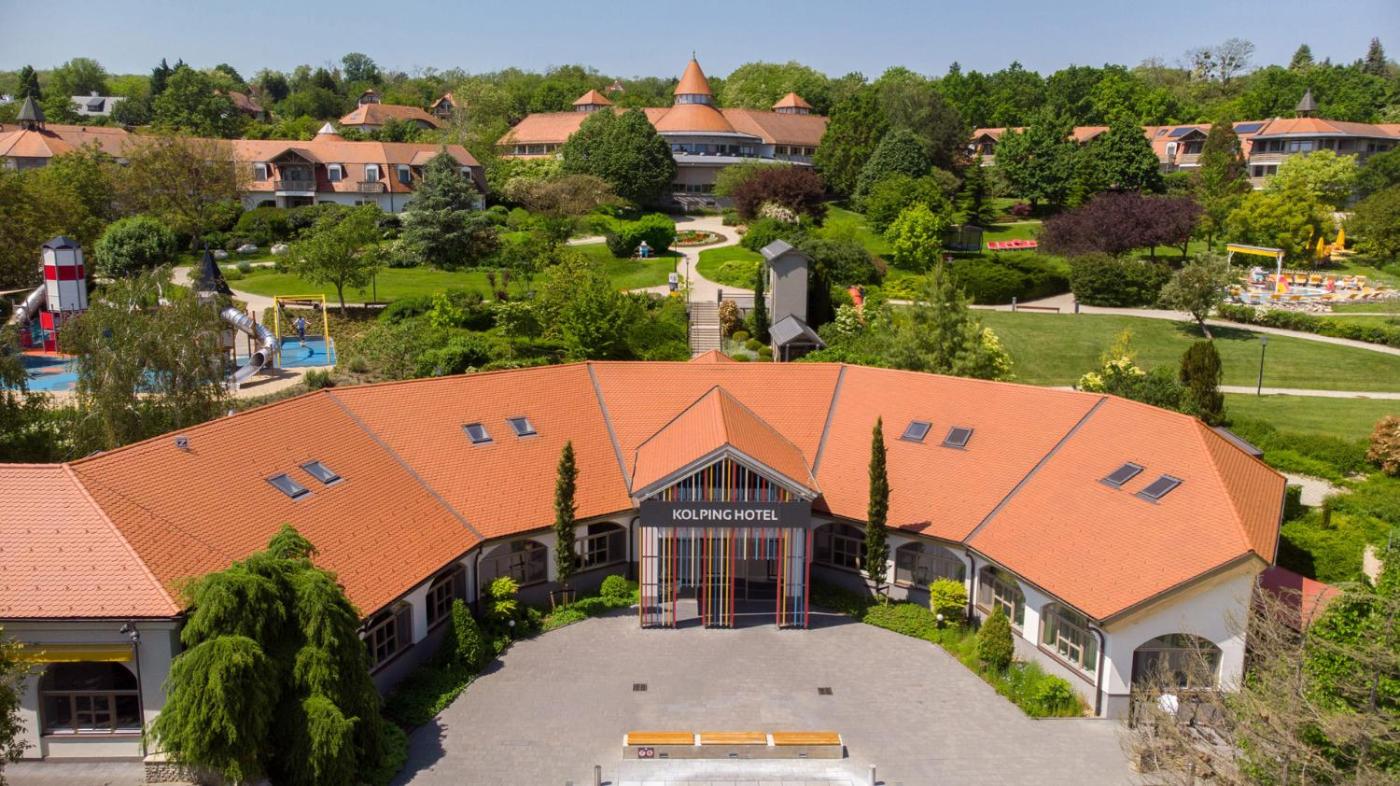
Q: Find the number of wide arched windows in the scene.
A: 10